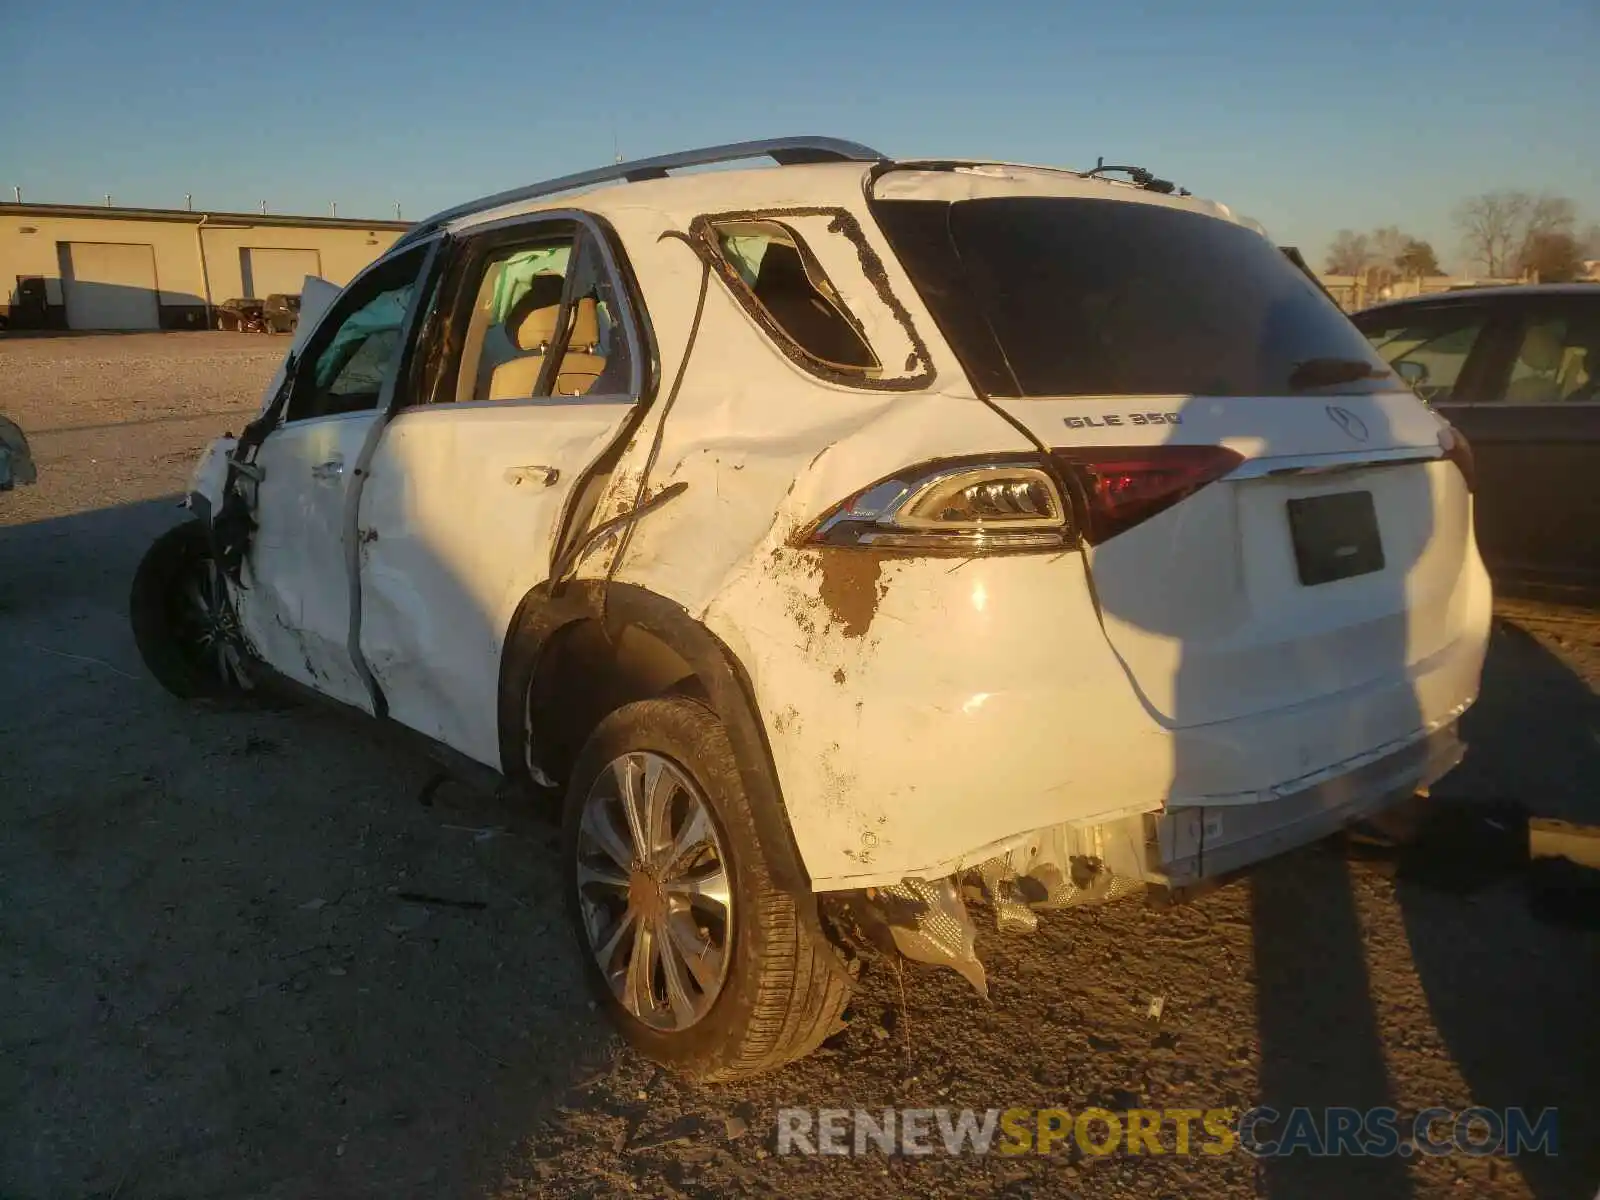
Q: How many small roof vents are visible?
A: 6